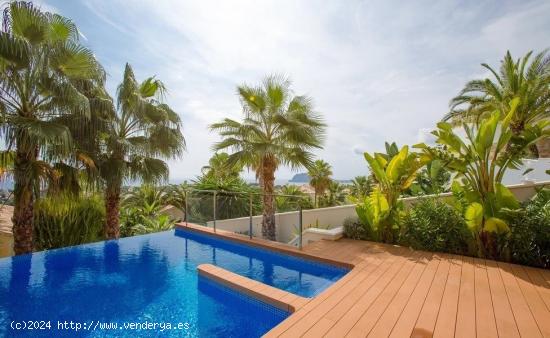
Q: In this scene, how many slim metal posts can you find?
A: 4